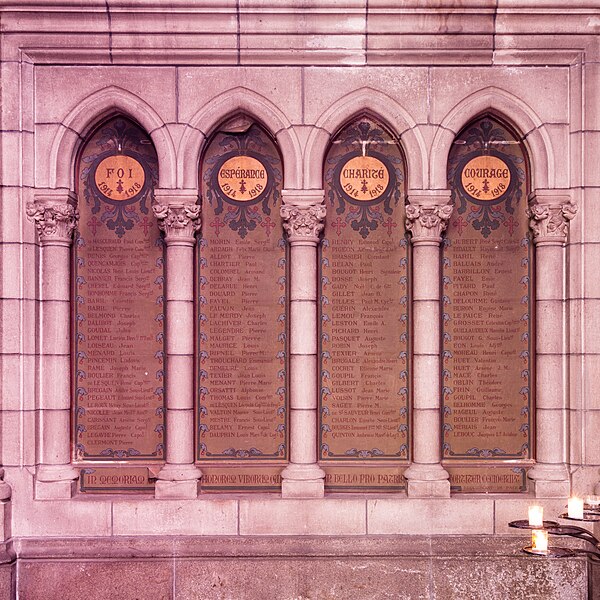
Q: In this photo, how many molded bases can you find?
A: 5